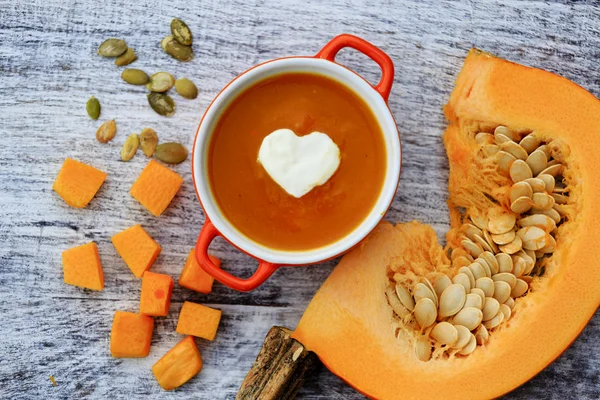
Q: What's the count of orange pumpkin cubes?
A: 9